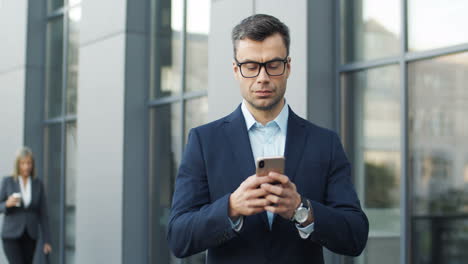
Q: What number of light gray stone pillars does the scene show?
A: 3